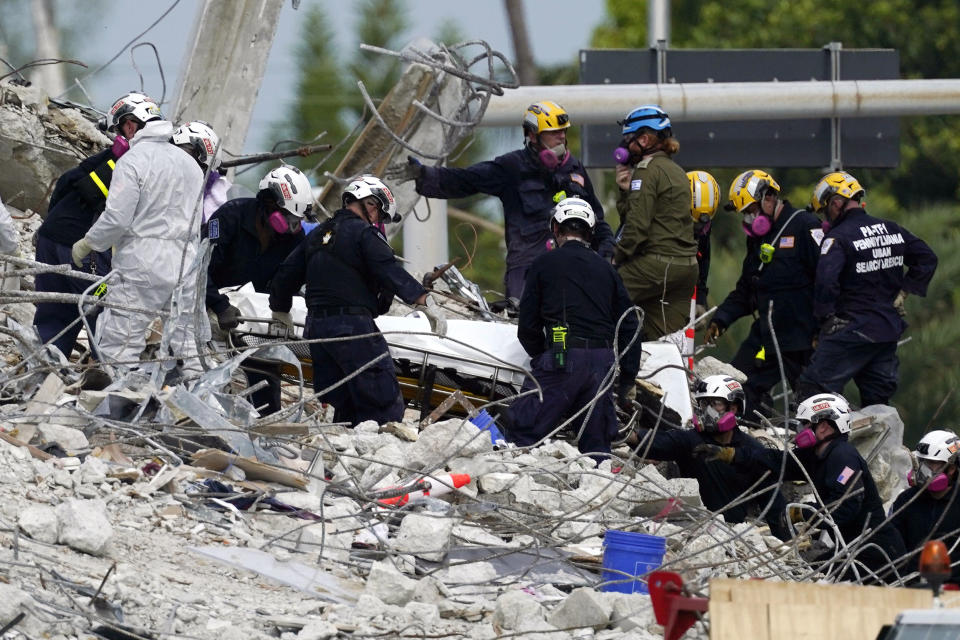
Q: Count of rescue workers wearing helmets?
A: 13